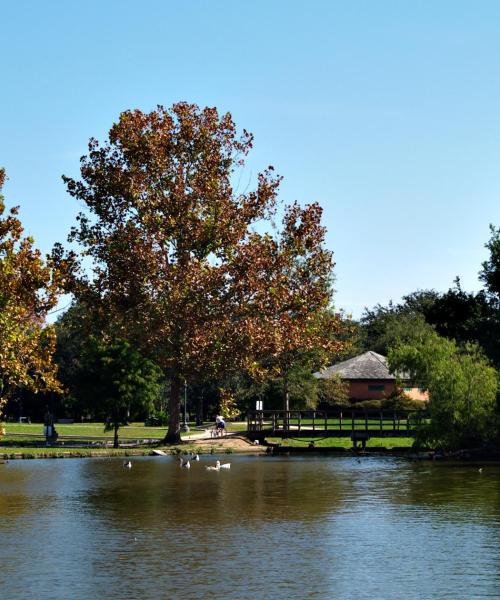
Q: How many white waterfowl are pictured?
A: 5